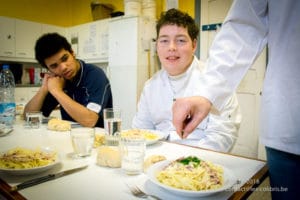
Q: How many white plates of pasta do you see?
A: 3